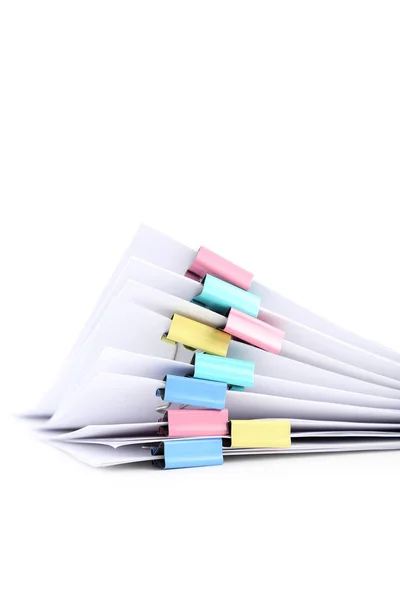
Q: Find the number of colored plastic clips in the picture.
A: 9